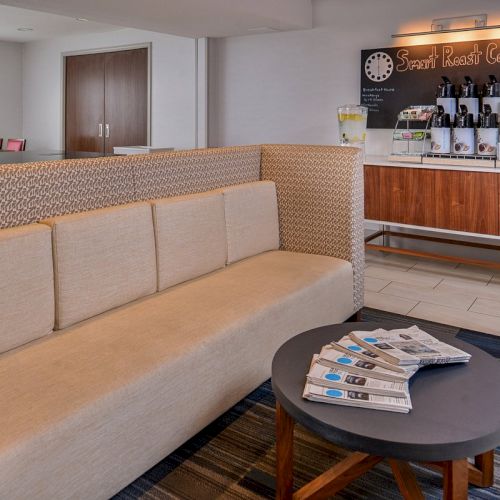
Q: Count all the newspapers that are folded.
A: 5